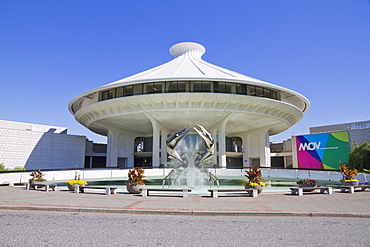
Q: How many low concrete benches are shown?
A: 6